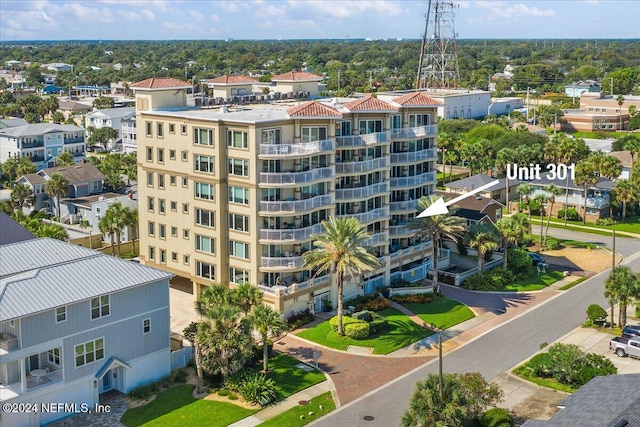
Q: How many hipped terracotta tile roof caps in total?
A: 6